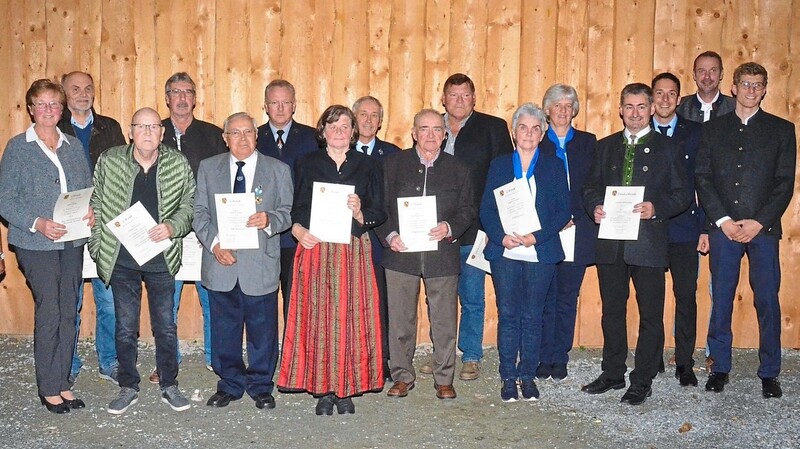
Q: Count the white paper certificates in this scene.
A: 11